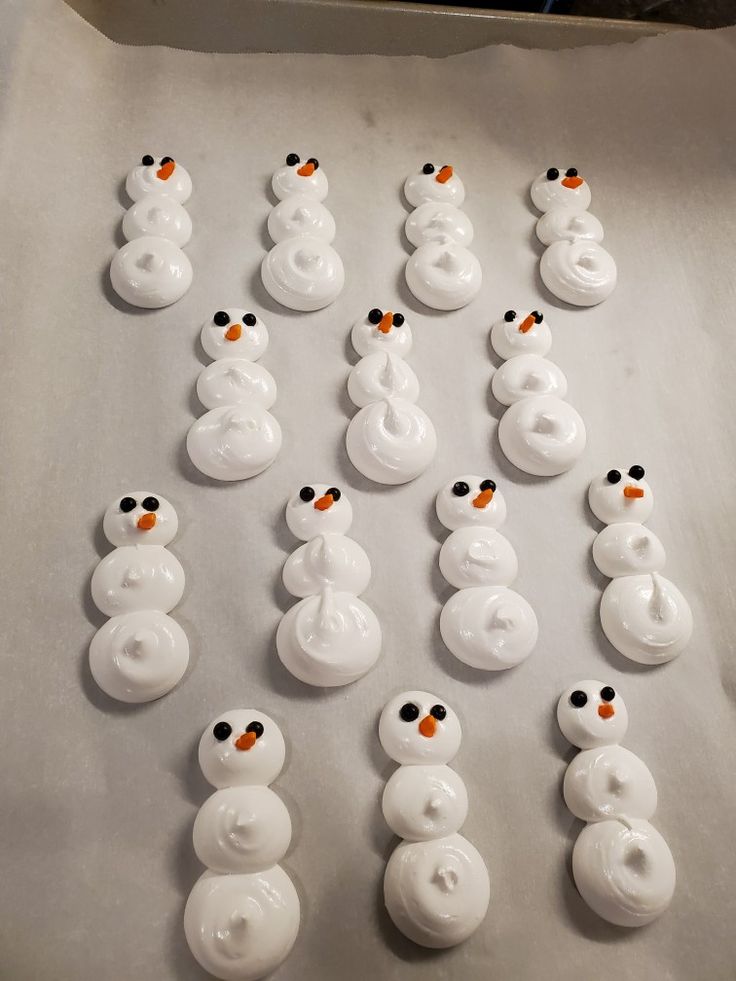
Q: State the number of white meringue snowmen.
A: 14